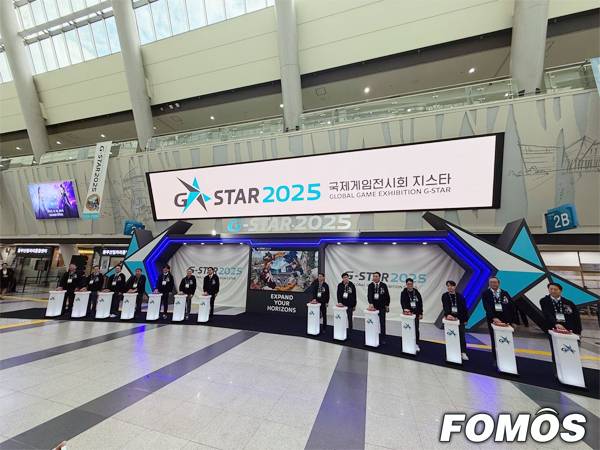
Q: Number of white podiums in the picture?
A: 14